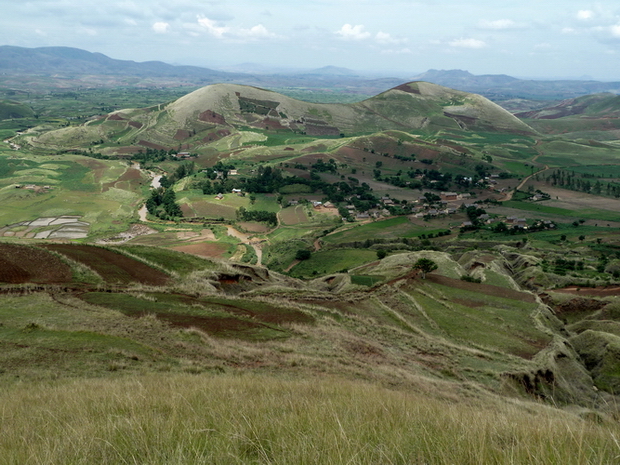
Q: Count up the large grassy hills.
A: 2